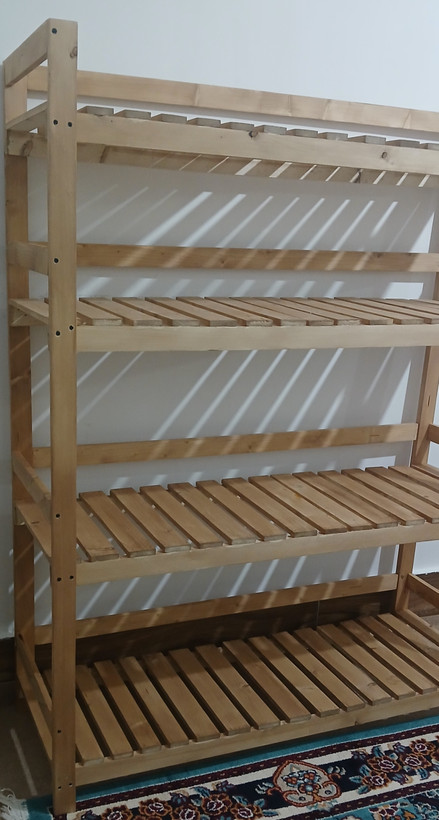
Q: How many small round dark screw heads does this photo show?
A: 12